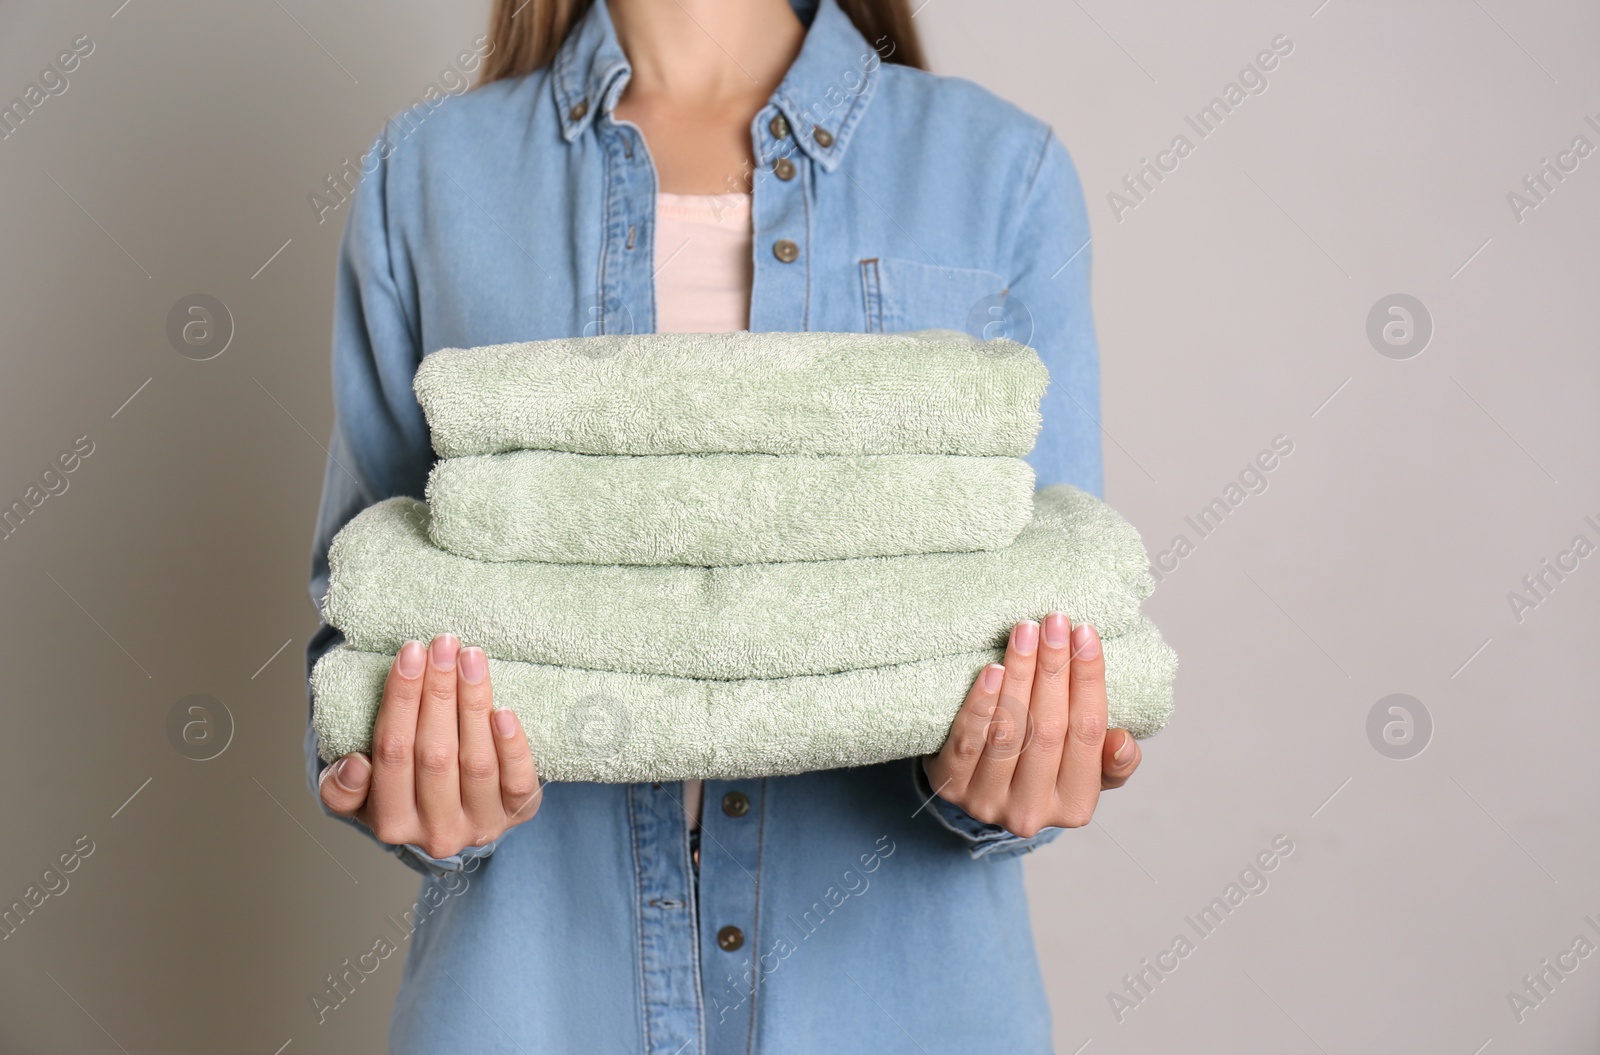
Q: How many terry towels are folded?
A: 4